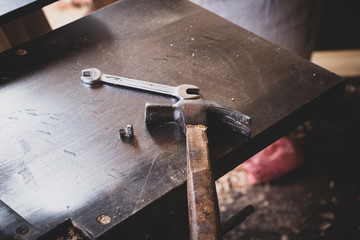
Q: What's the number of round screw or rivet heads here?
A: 3